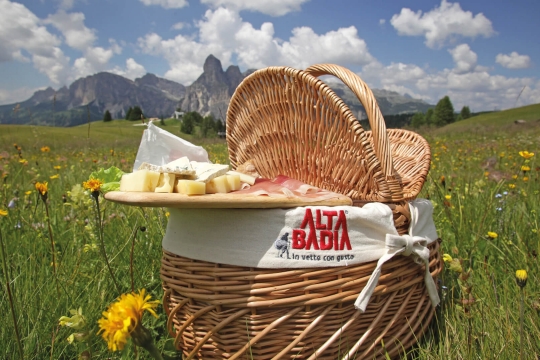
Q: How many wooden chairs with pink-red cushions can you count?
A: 0